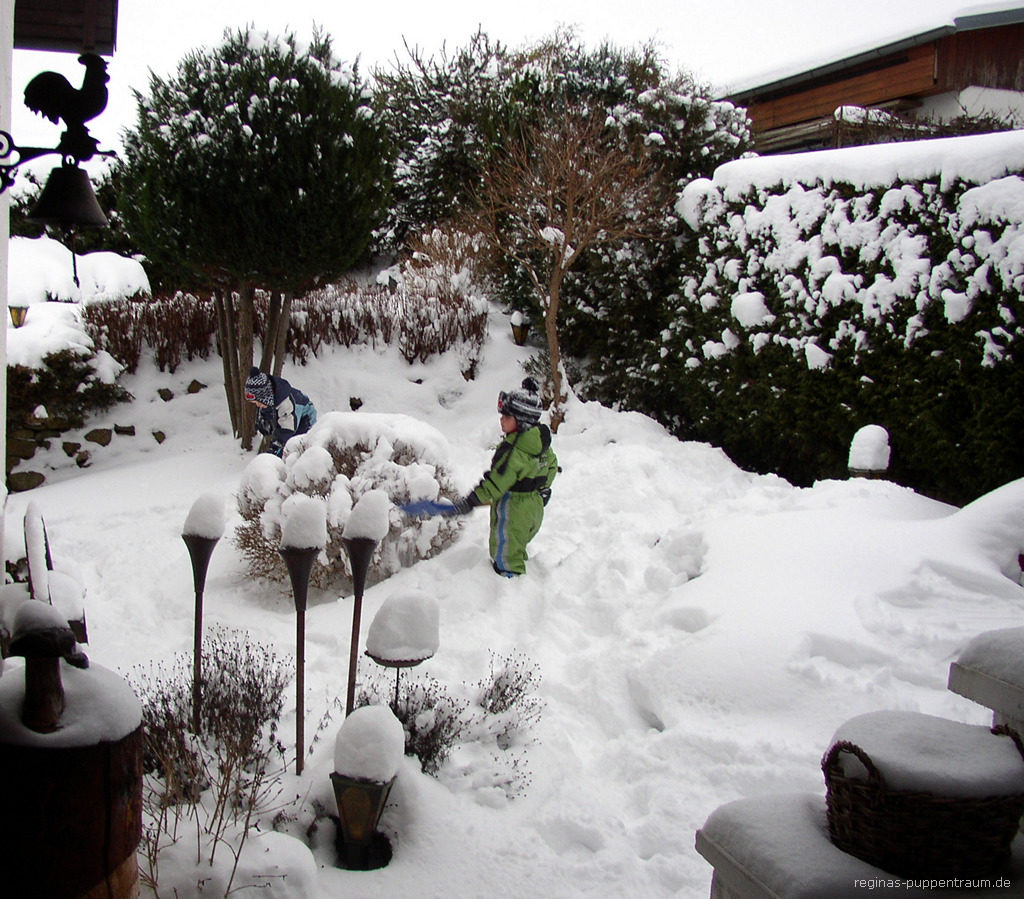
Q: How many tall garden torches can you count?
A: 3